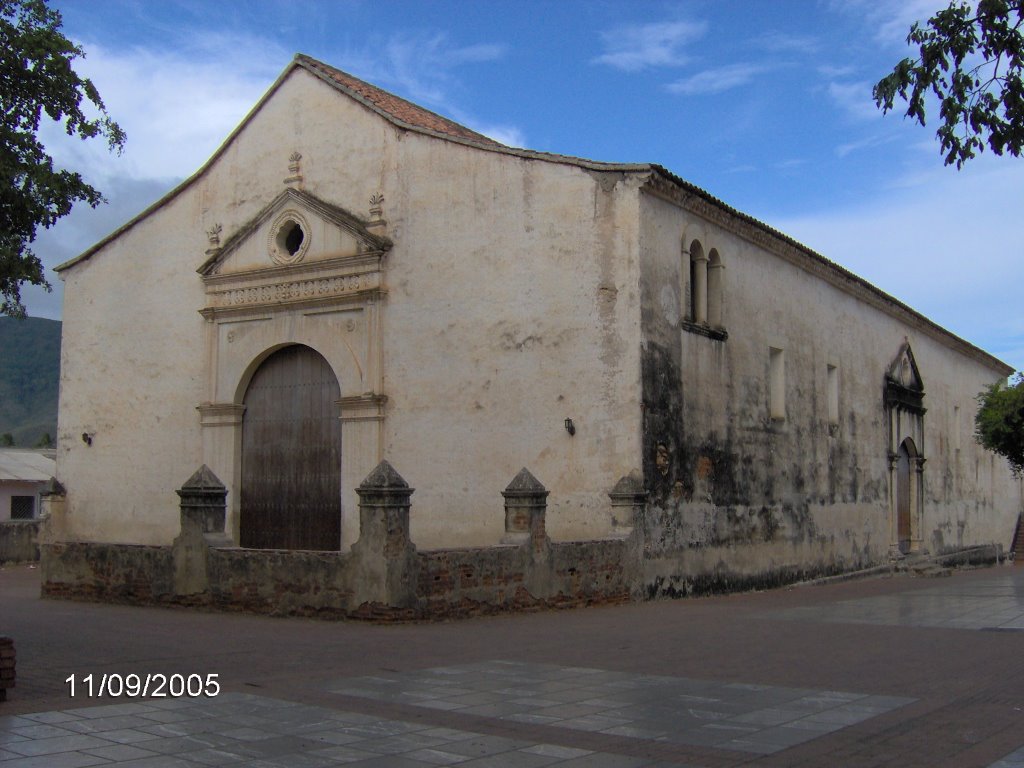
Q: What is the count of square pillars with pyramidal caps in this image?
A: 5